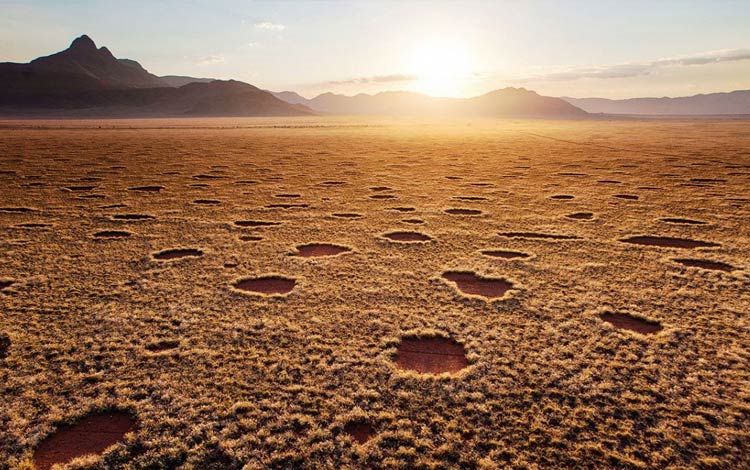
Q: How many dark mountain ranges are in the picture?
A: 1